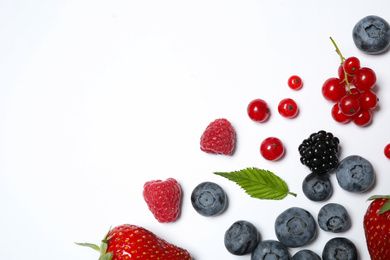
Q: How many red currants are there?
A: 14